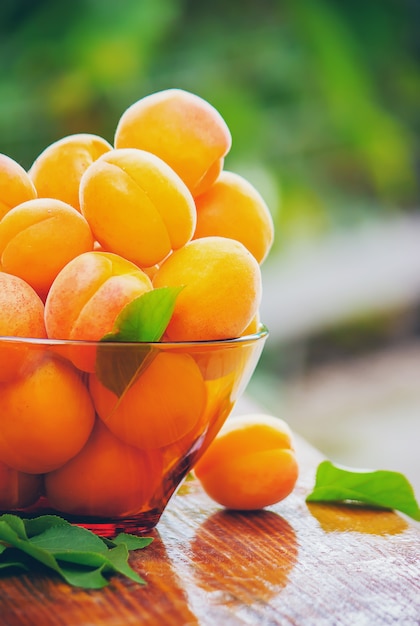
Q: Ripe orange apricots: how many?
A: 14